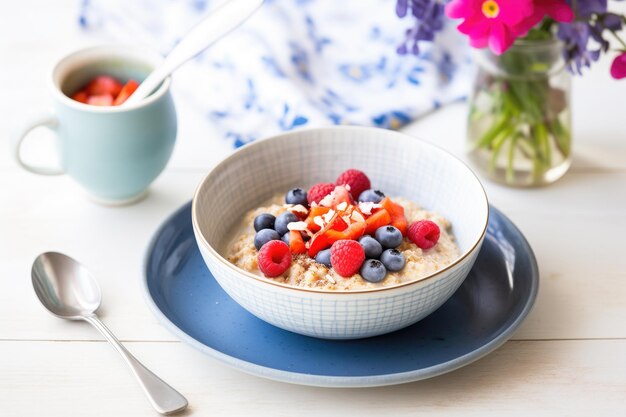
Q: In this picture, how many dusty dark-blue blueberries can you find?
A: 11